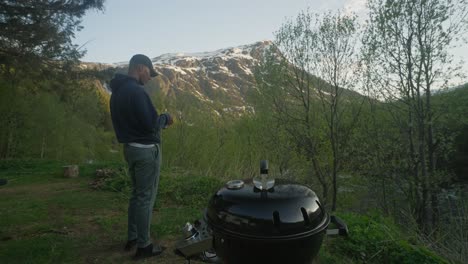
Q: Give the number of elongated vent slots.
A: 3